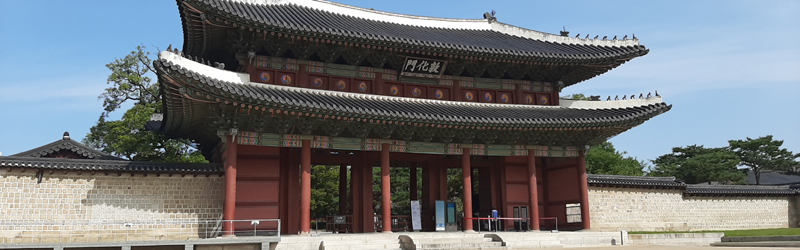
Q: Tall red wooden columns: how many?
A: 6